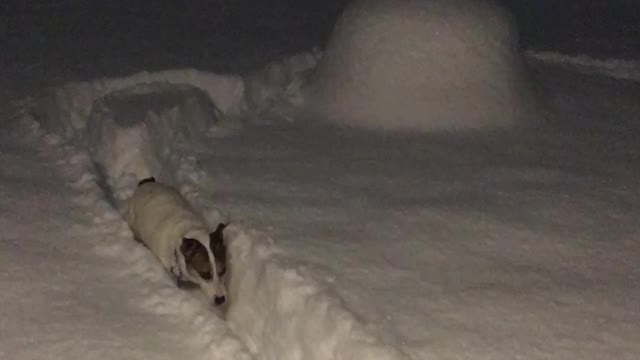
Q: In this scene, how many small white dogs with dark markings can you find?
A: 1